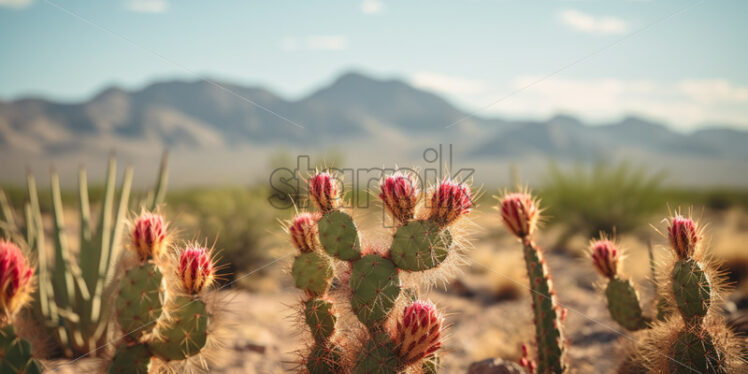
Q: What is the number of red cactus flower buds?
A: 11